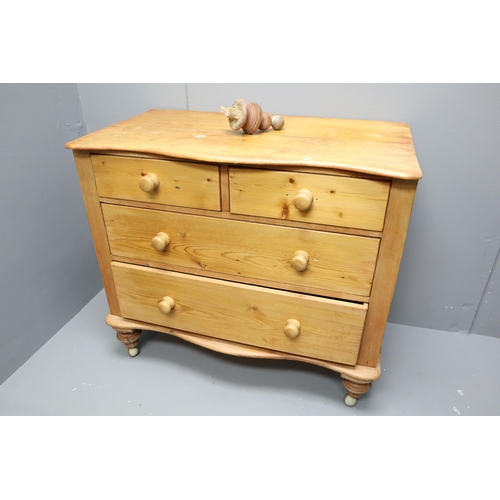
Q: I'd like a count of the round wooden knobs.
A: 6